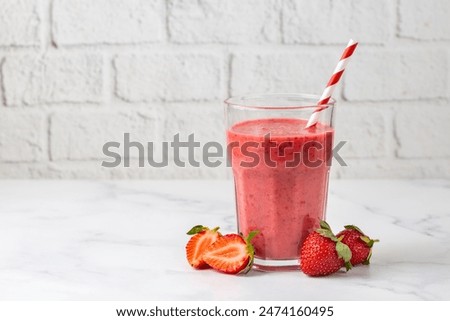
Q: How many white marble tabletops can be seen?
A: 1